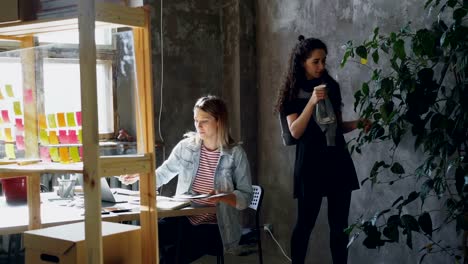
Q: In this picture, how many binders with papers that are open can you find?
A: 1